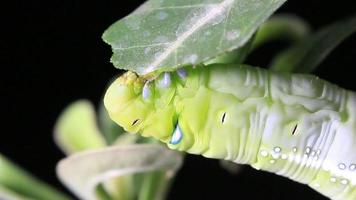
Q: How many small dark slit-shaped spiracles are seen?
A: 3